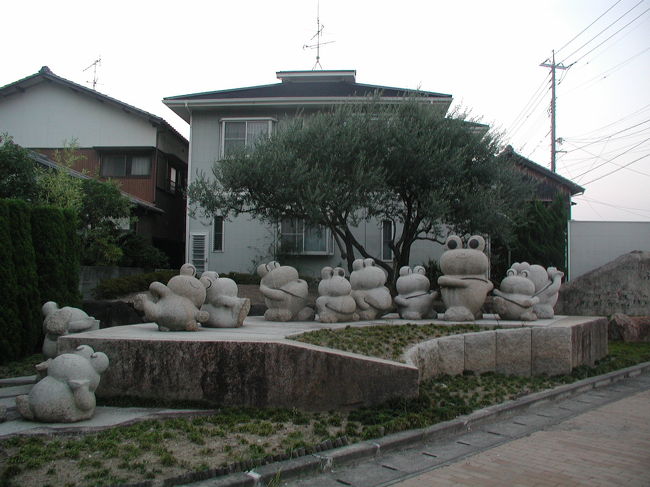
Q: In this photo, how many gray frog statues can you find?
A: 11